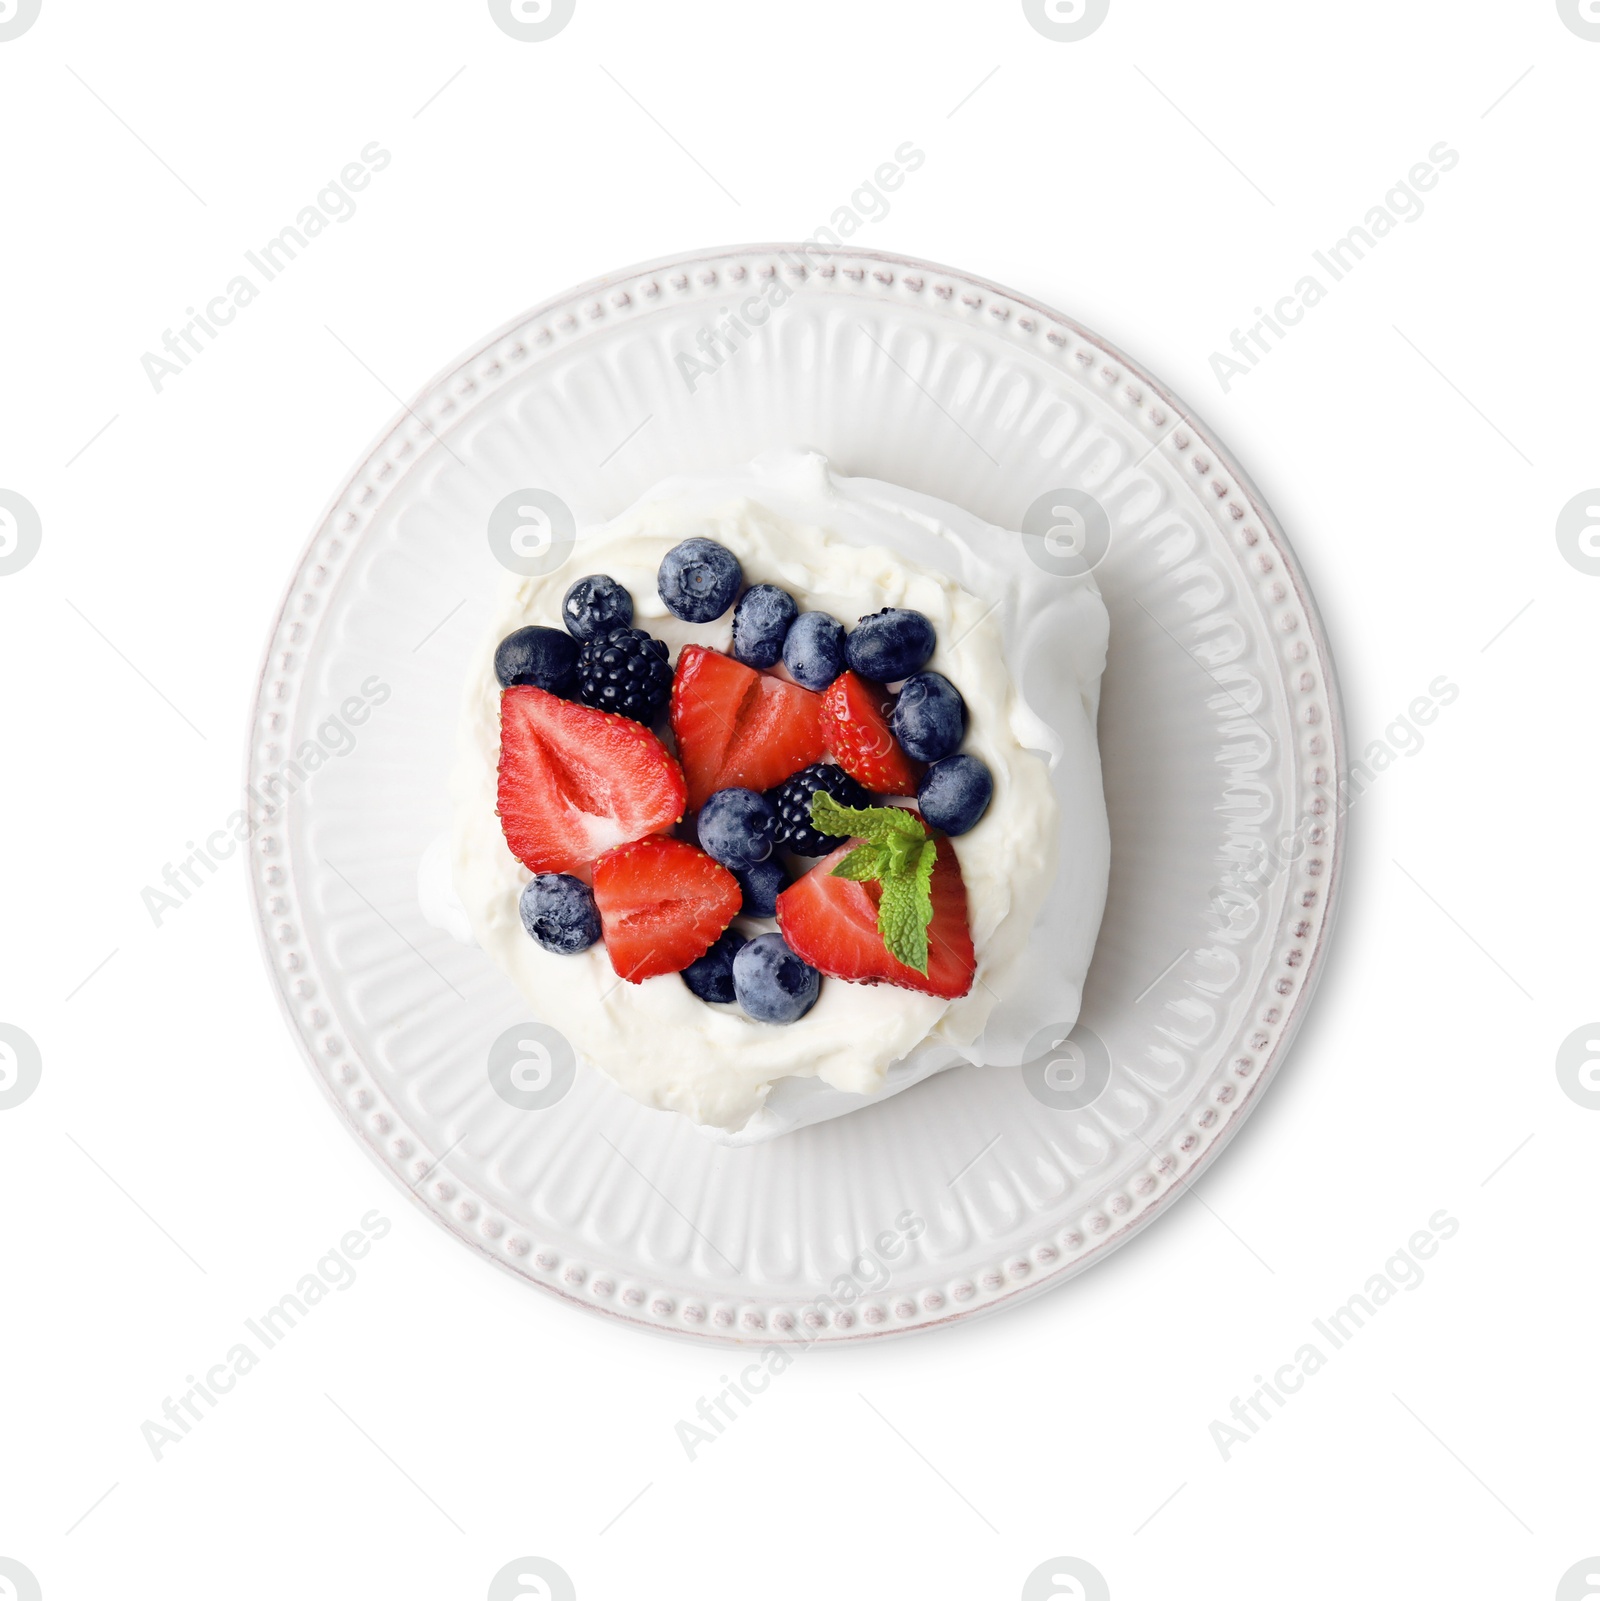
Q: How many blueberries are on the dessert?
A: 13